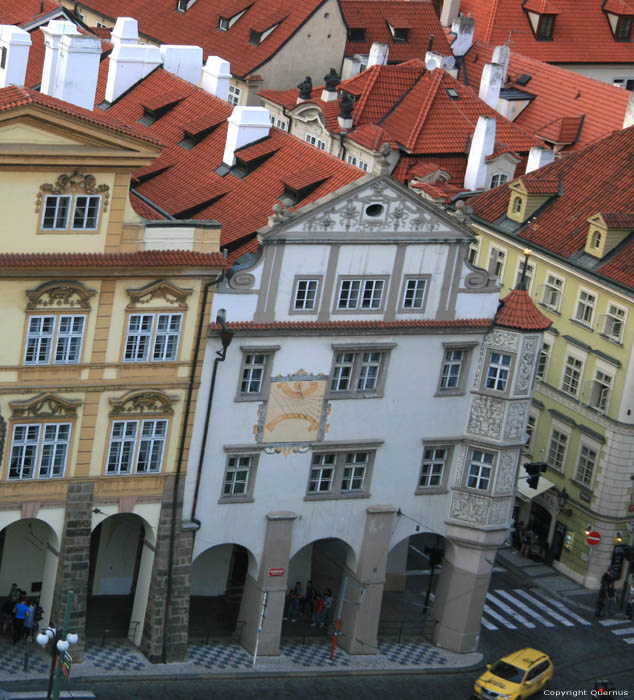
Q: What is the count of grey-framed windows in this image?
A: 11